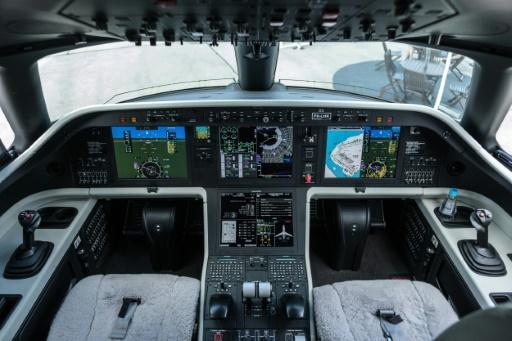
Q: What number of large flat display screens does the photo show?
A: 4